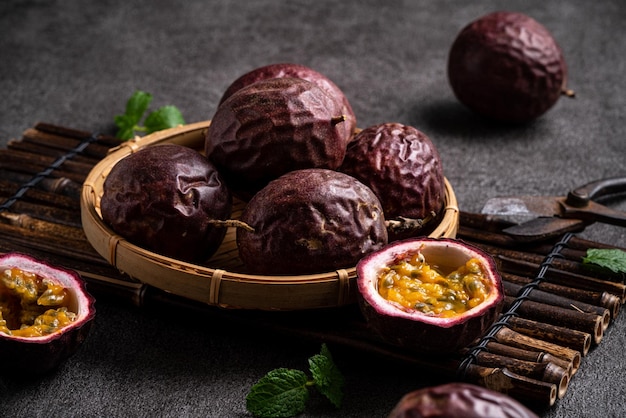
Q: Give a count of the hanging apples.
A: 0